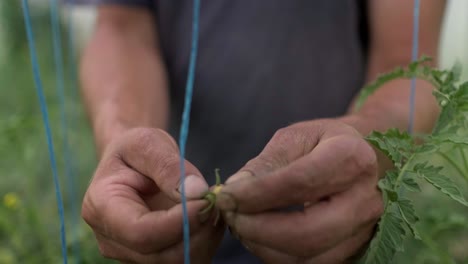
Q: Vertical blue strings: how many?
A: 4